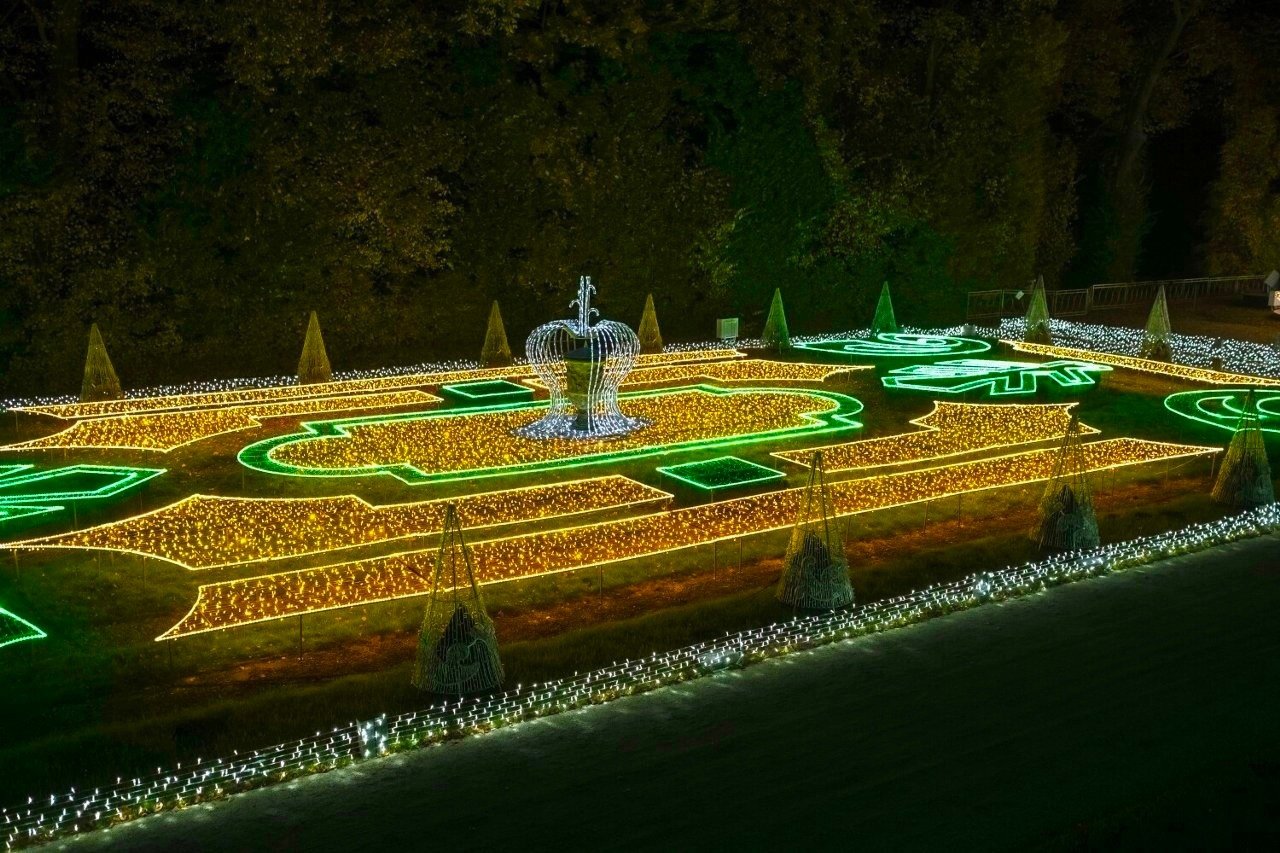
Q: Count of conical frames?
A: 12